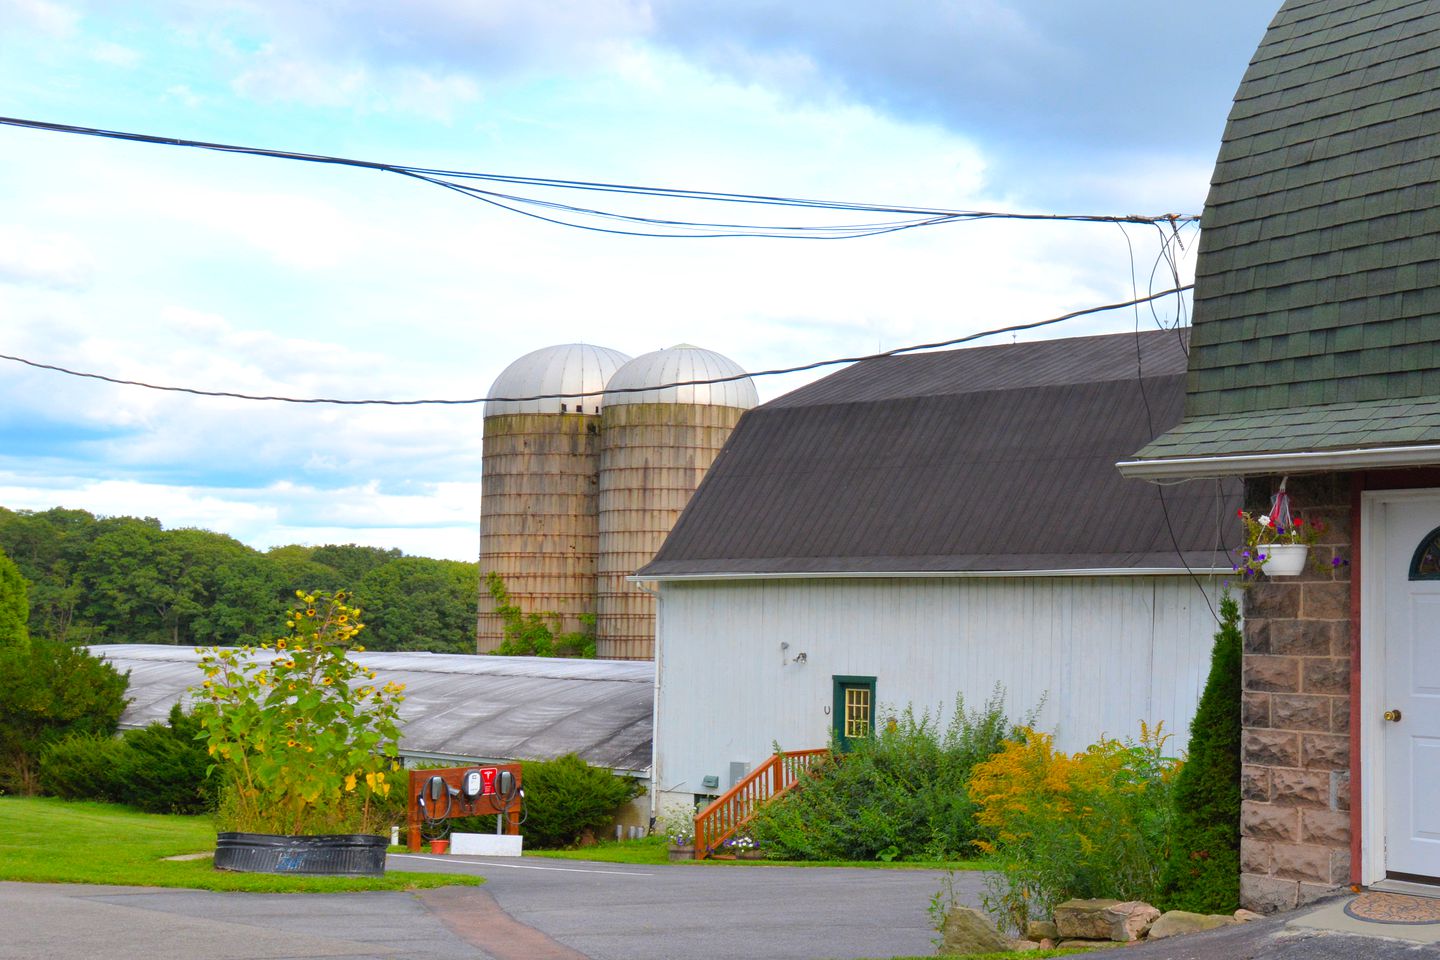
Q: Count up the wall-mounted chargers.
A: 3